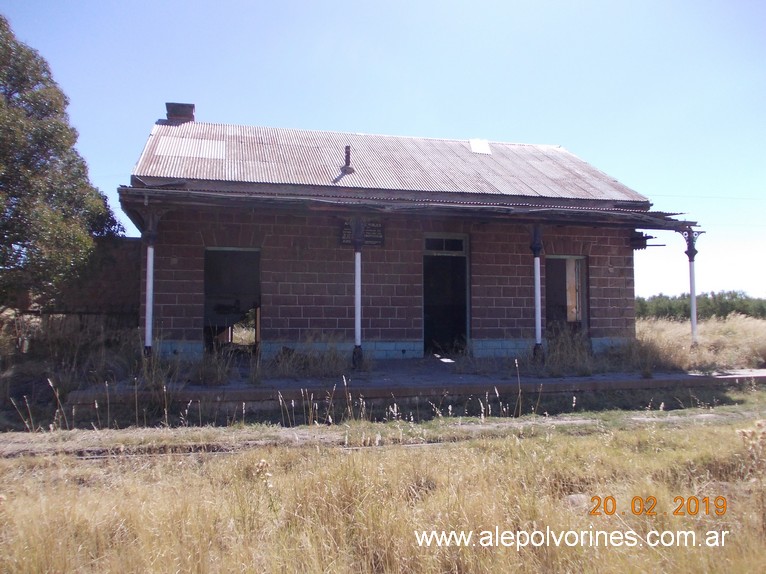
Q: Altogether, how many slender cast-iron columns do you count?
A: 4